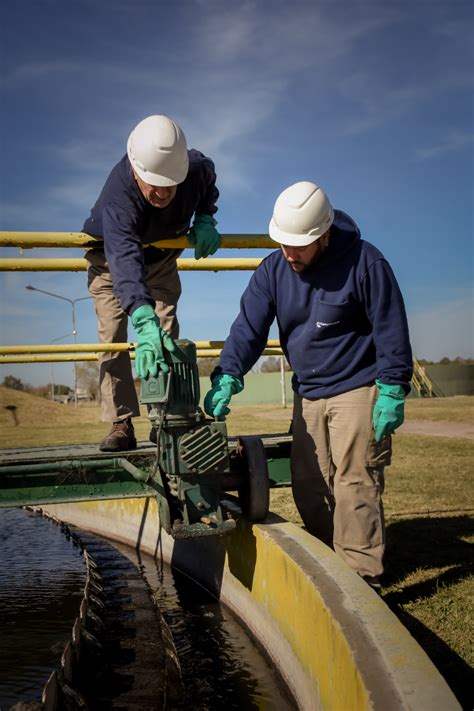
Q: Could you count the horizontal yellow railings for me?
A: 4